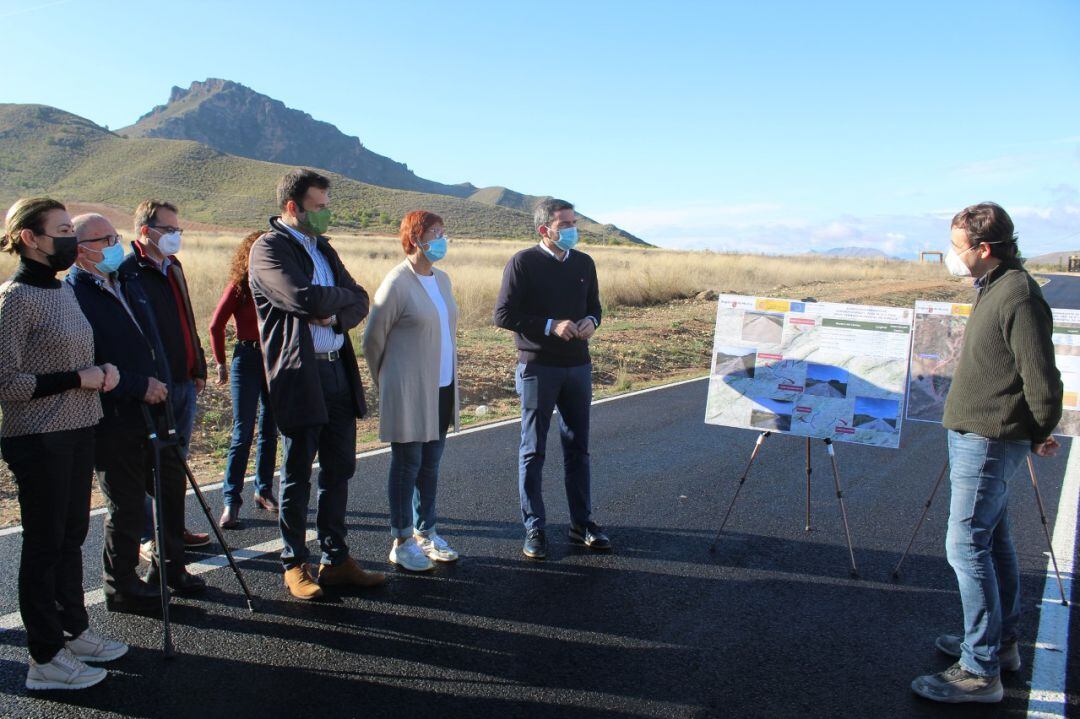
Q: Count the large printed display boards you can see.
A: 2